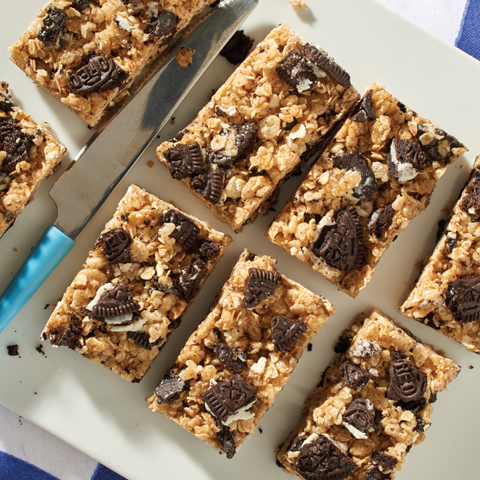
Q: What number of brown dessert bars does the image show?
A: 8